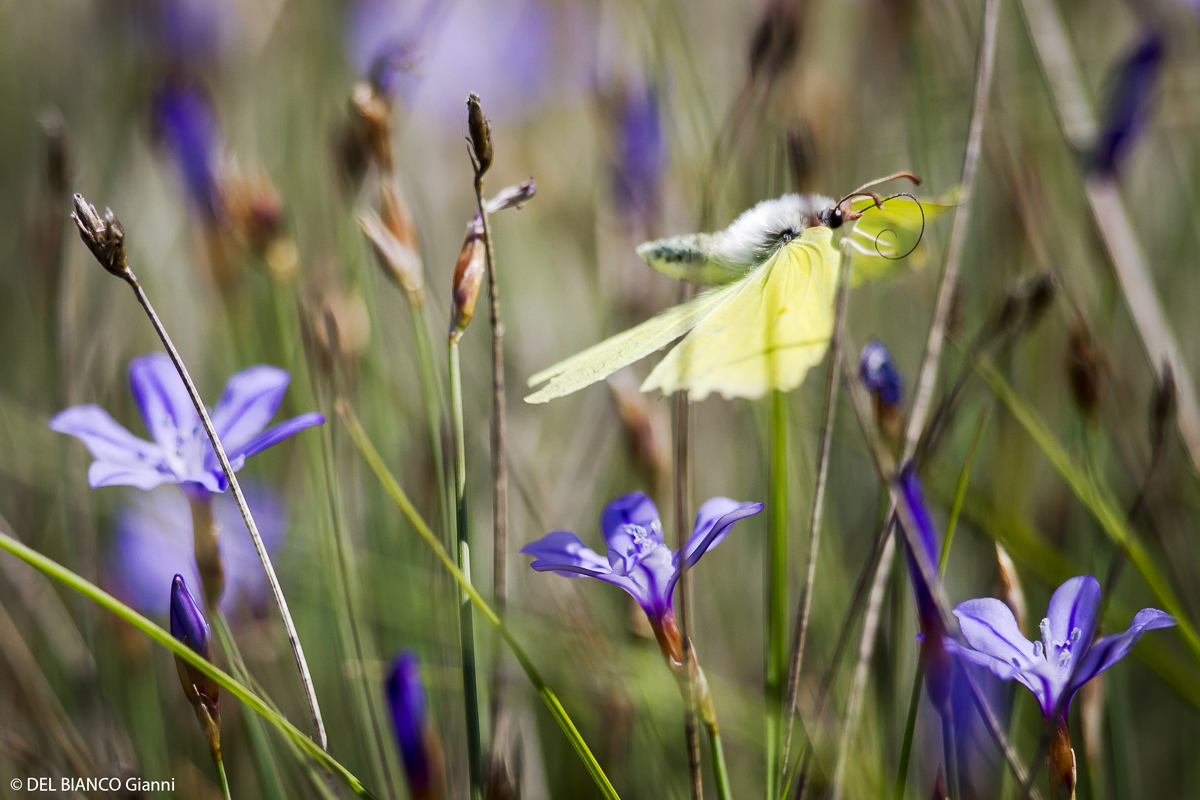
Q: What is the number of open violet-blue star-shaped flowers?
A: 3